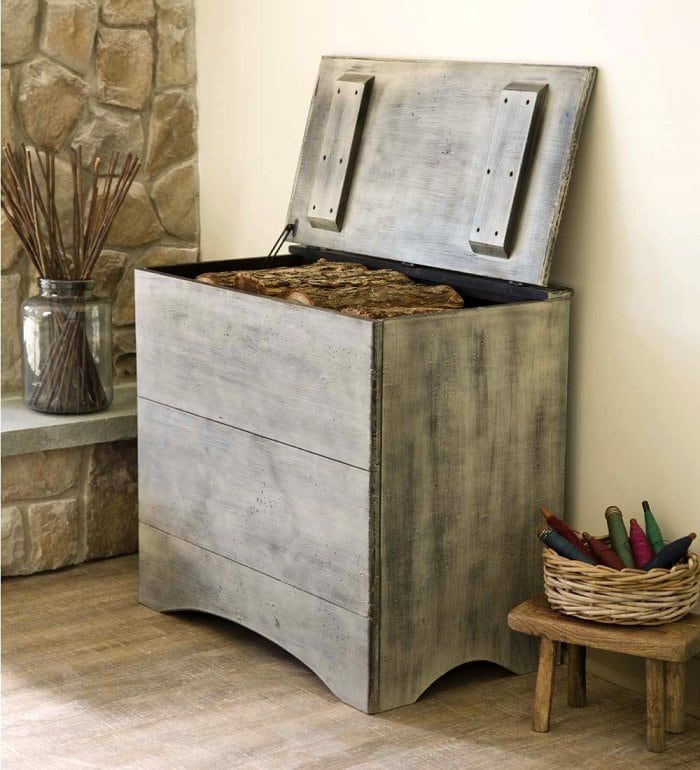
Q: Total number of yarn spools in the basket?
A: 7